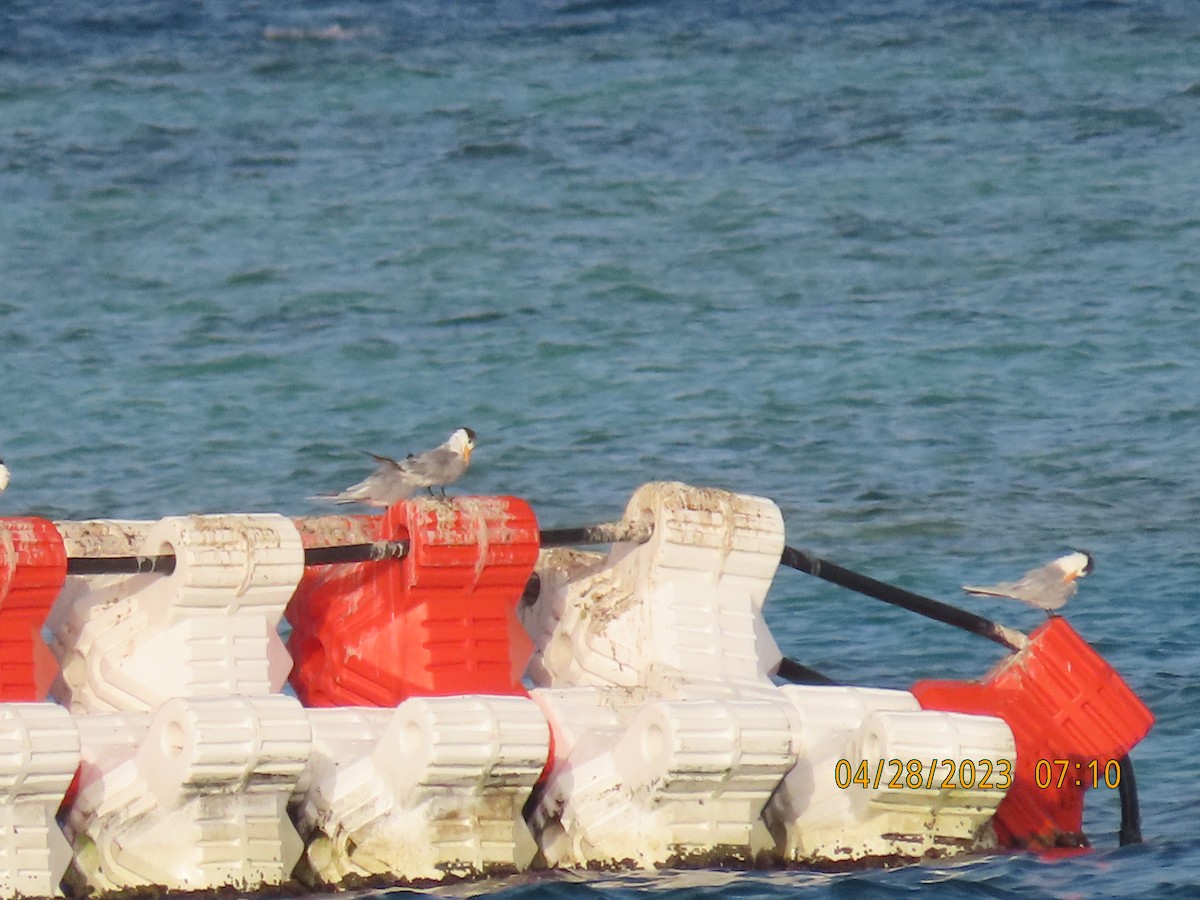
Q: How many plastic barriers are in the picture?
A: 10